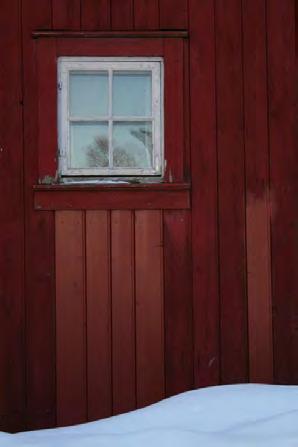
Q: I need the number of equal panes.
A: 4